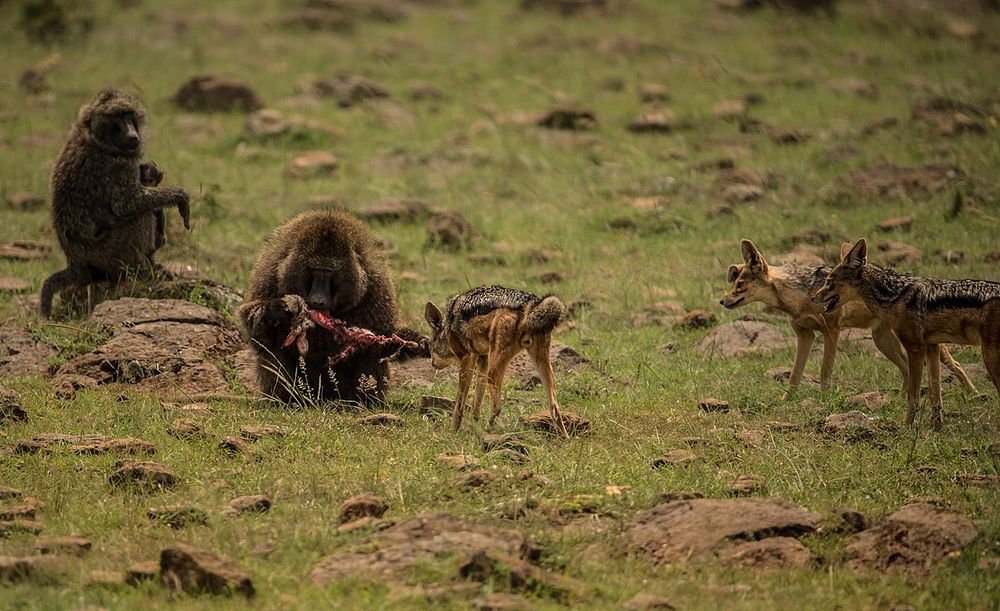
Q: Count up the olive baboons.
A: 3